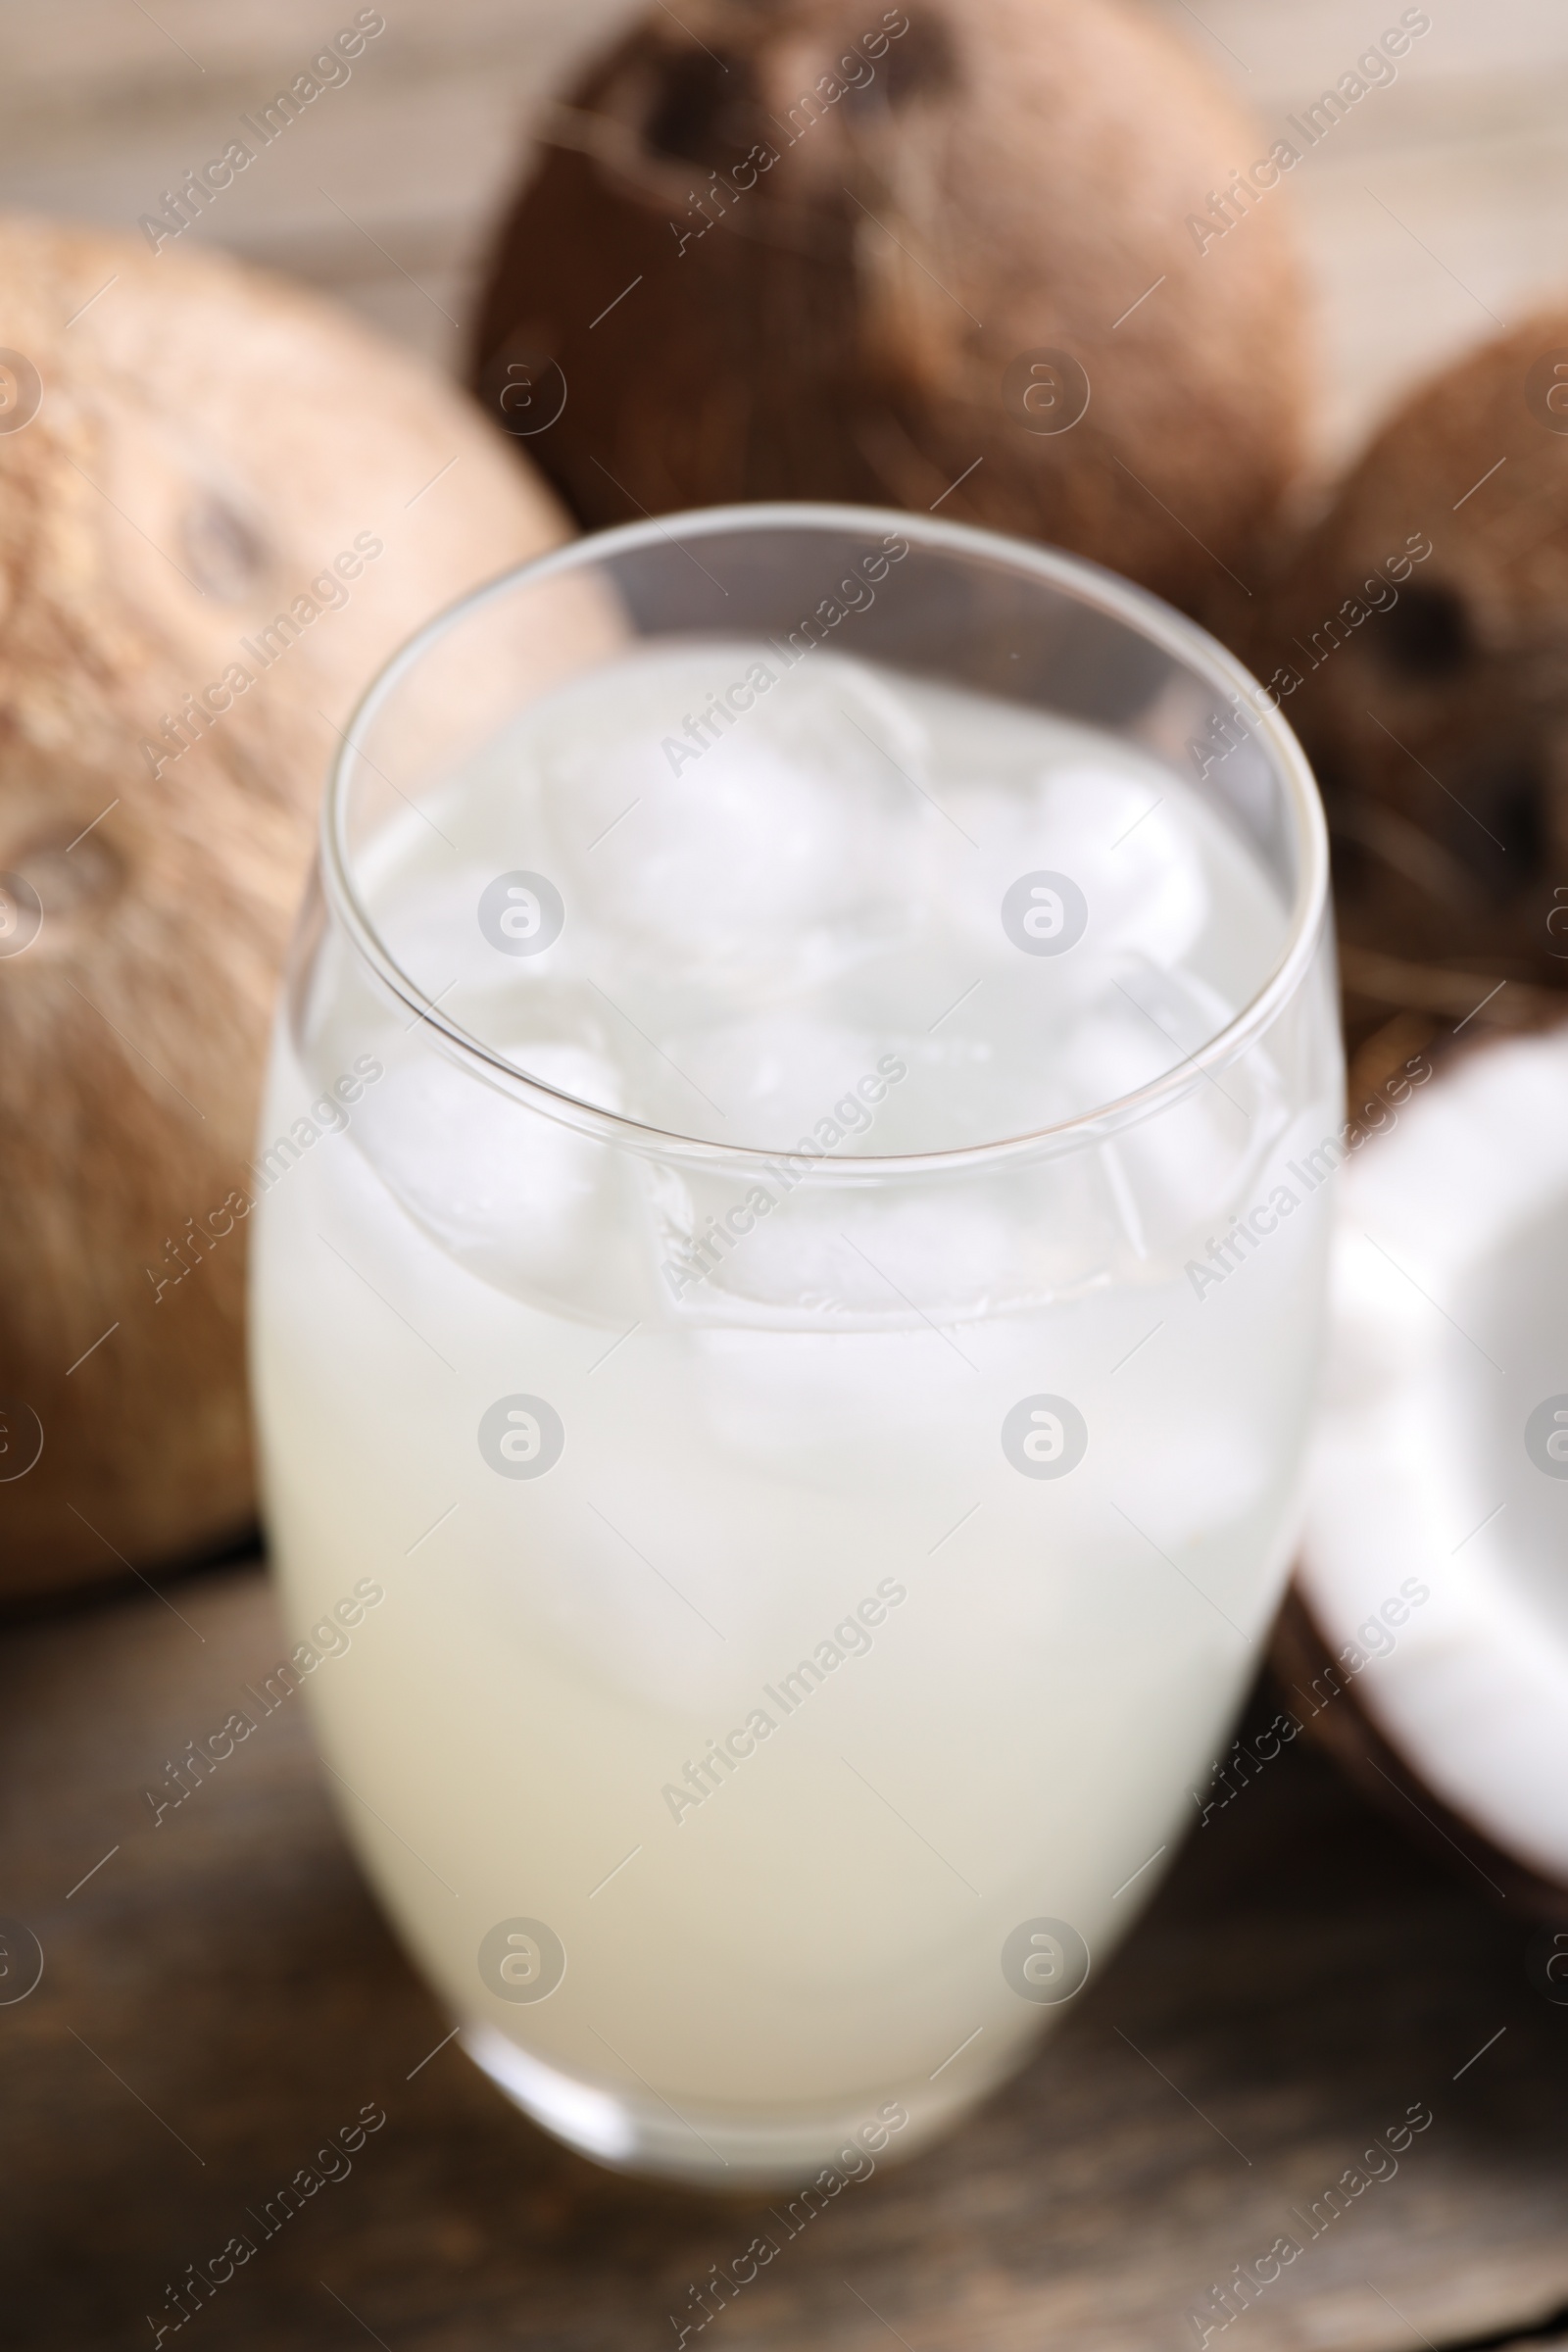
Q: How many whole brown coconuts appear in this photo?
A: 3